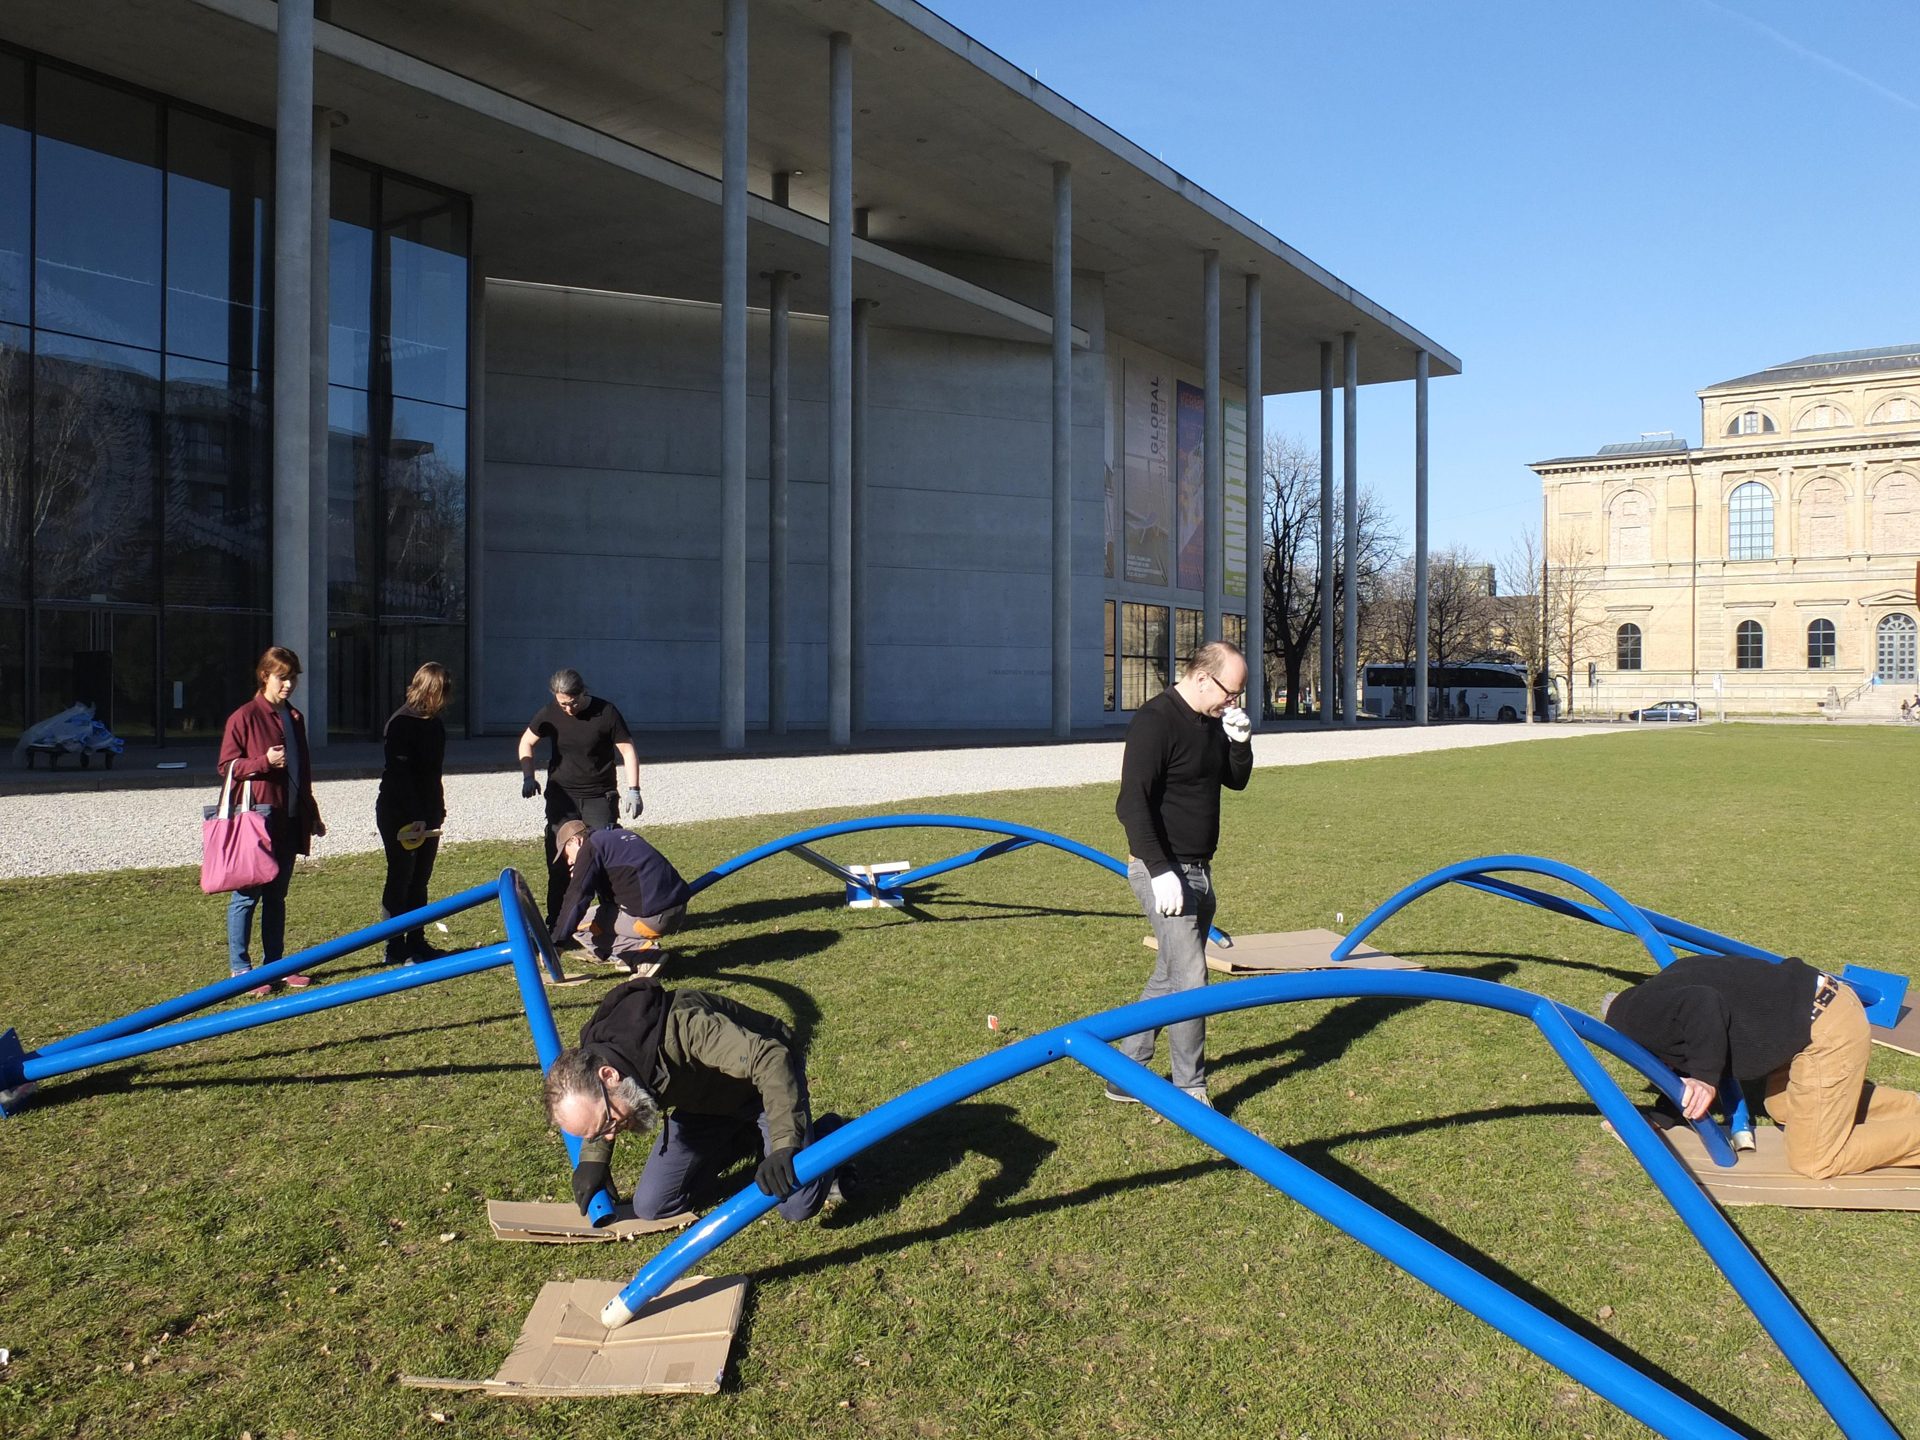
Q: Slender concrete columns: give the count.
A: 12